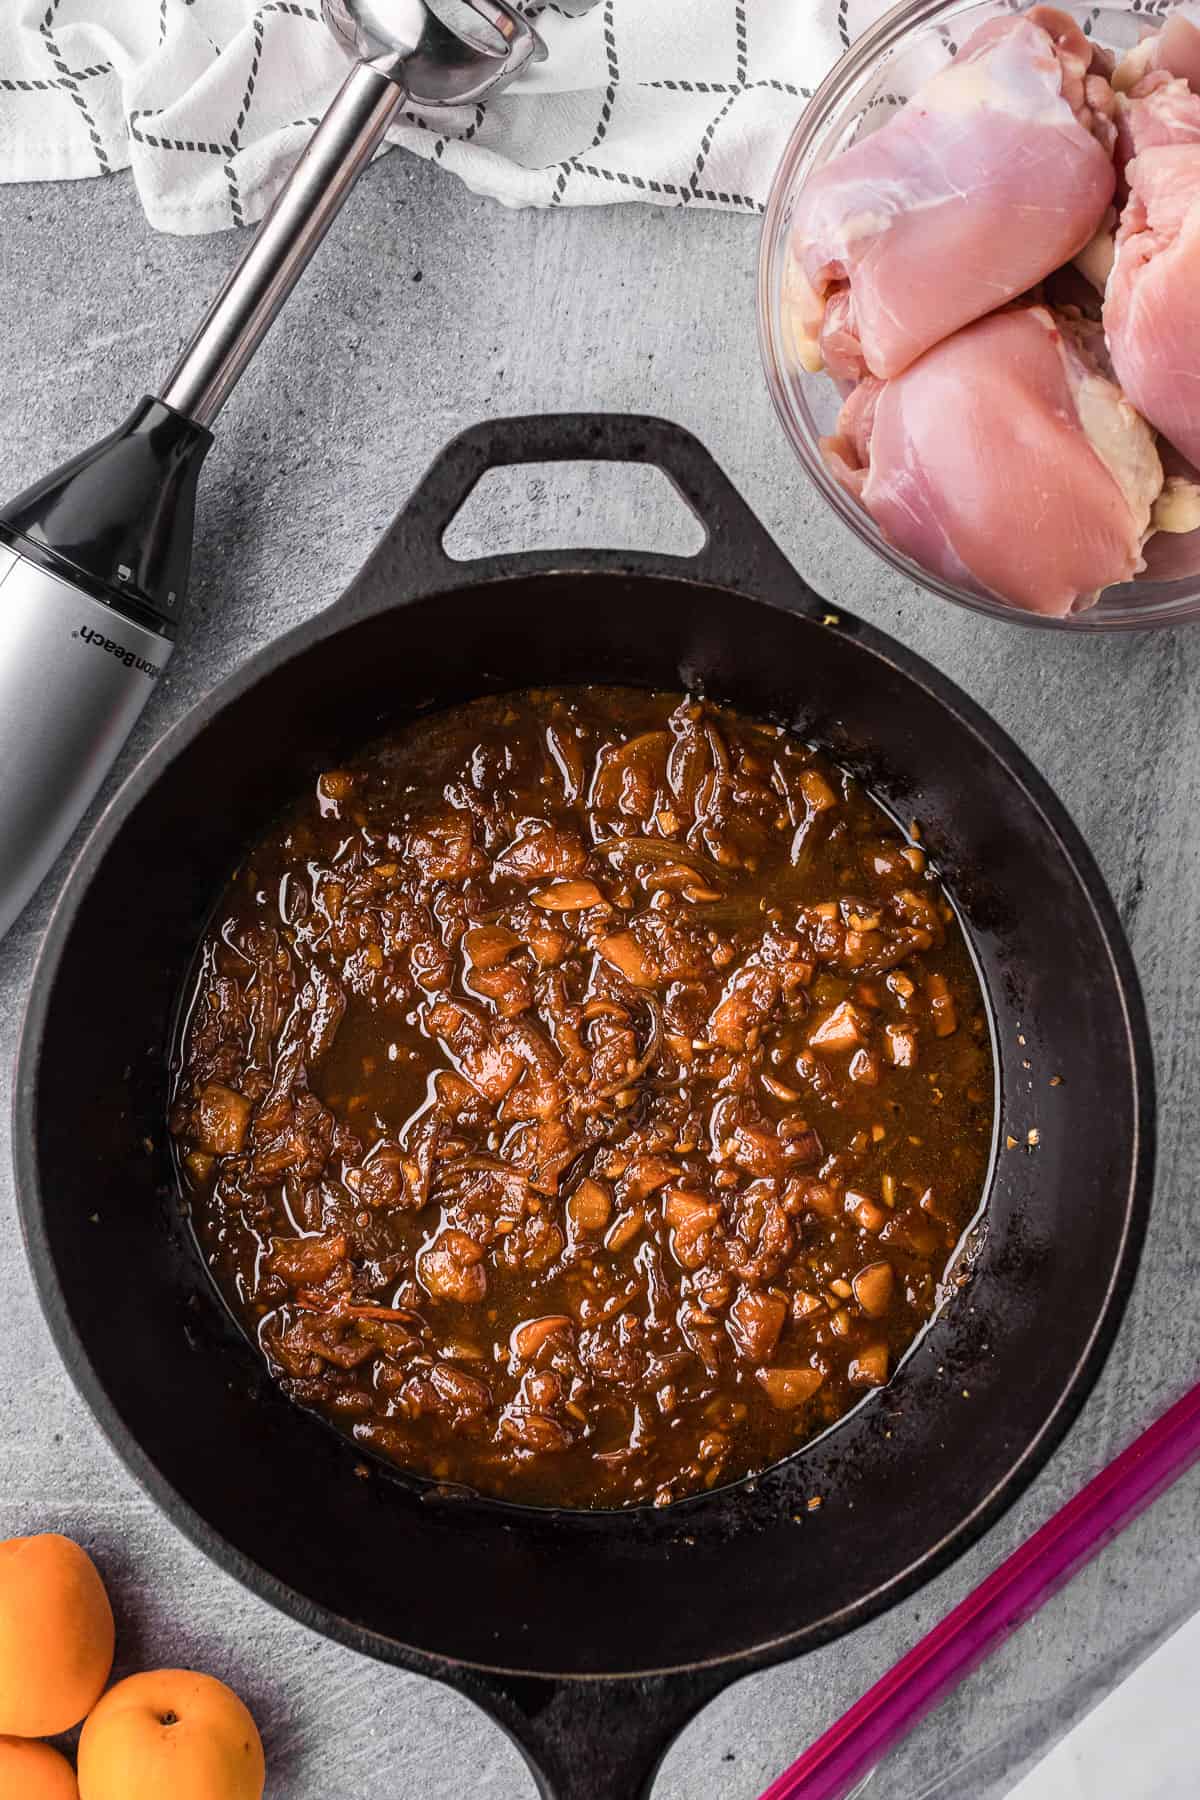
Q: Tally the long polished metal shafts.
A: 1